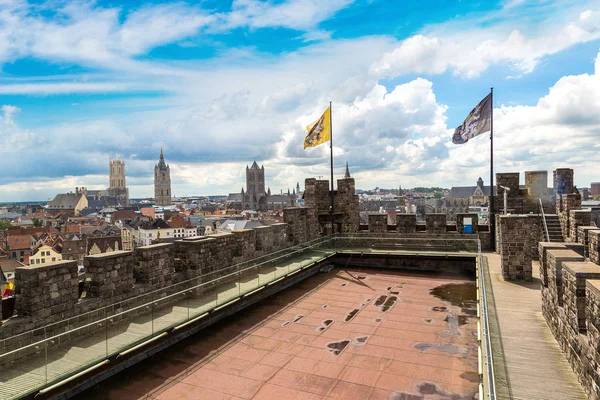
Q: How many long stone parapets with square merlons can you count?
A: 3